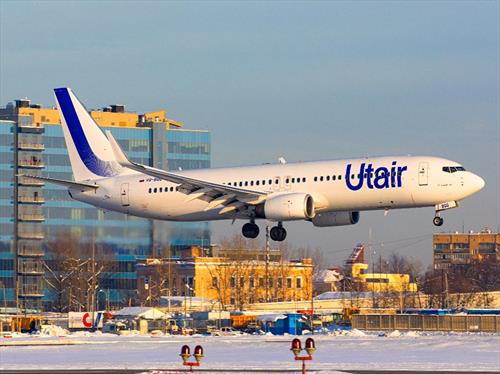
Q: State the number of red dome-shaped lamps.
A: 4